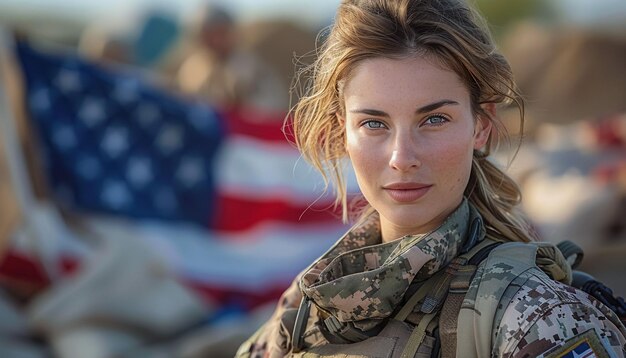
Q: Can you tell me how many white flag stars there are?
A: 14